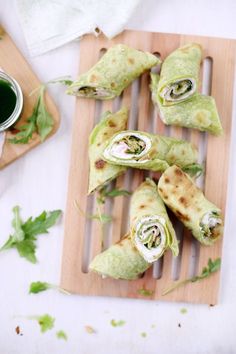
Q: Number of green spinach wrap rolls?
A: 8